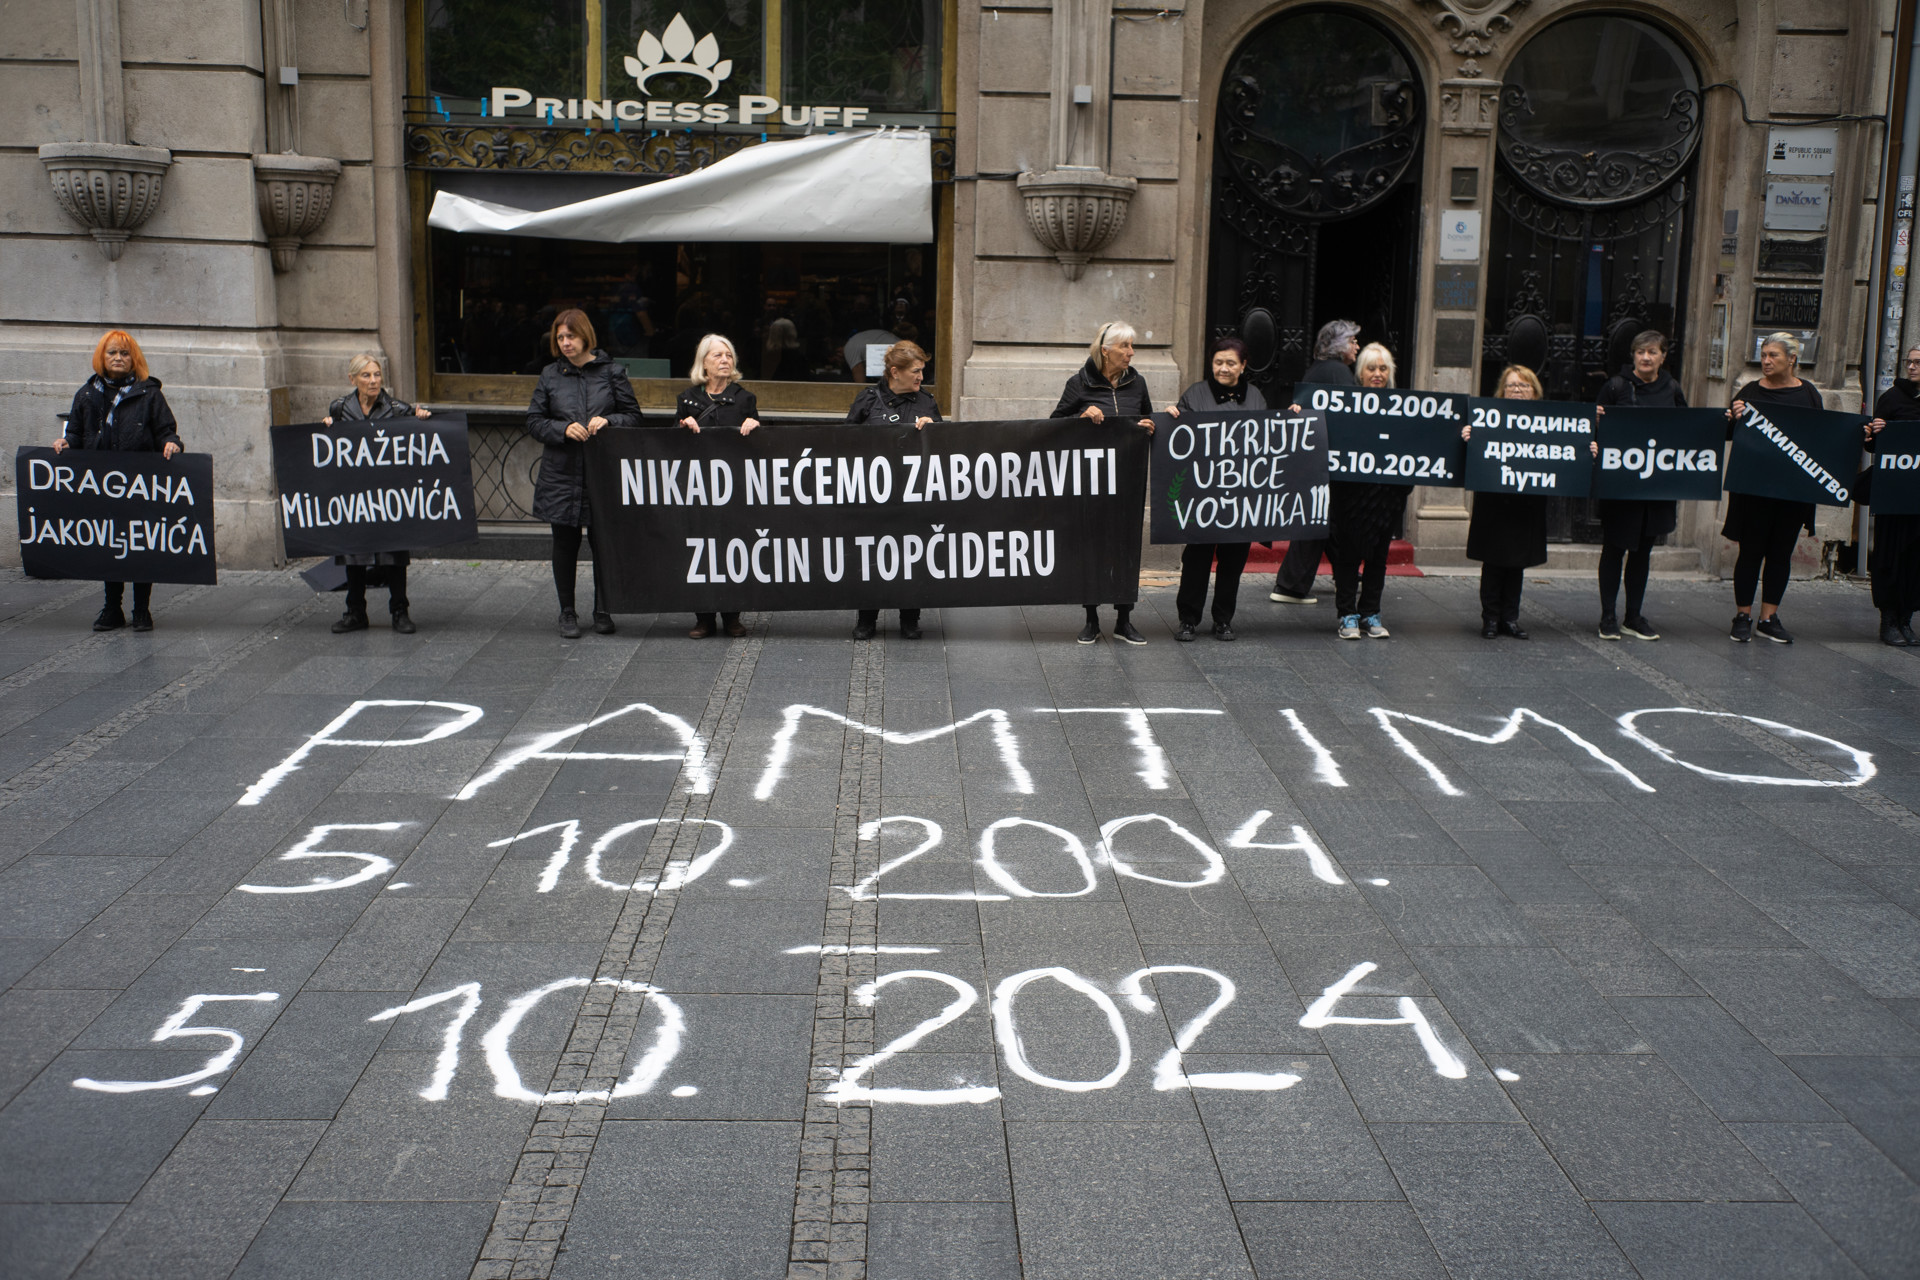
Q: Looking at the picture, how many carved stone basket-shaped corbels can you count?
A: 3